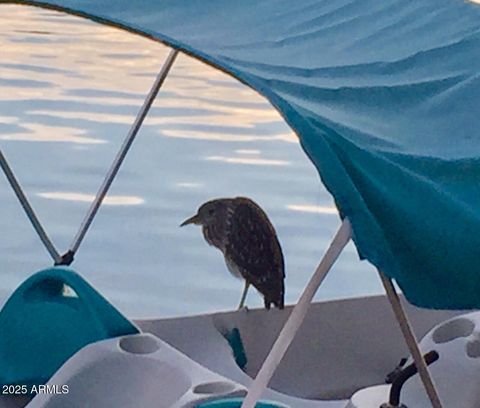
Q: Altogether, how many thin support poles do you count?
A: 4